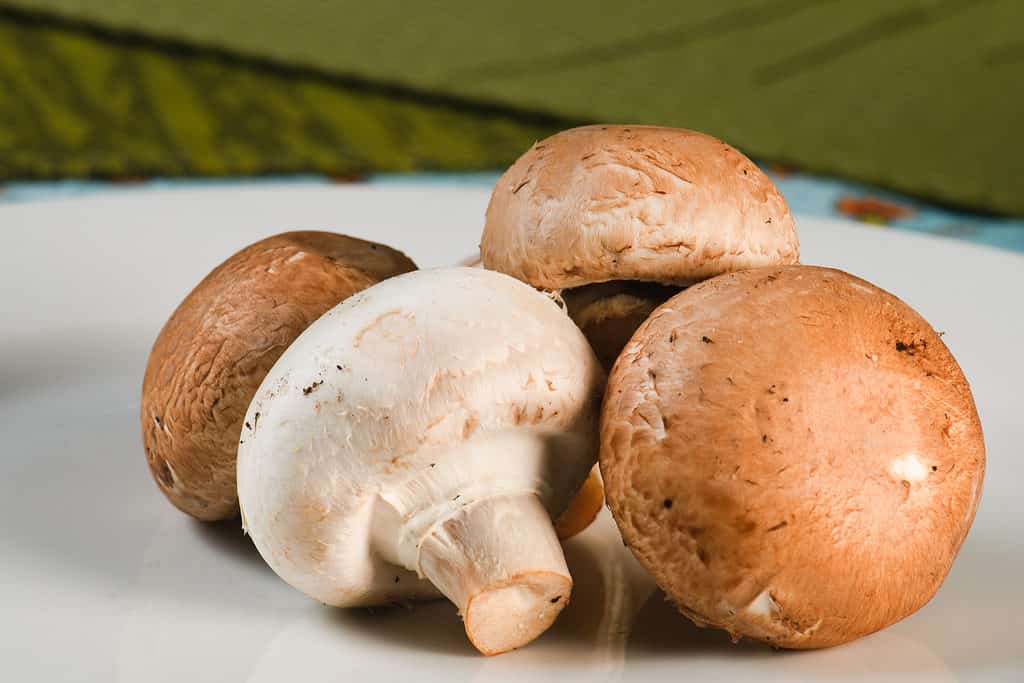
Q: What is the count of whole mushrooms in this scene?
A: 4